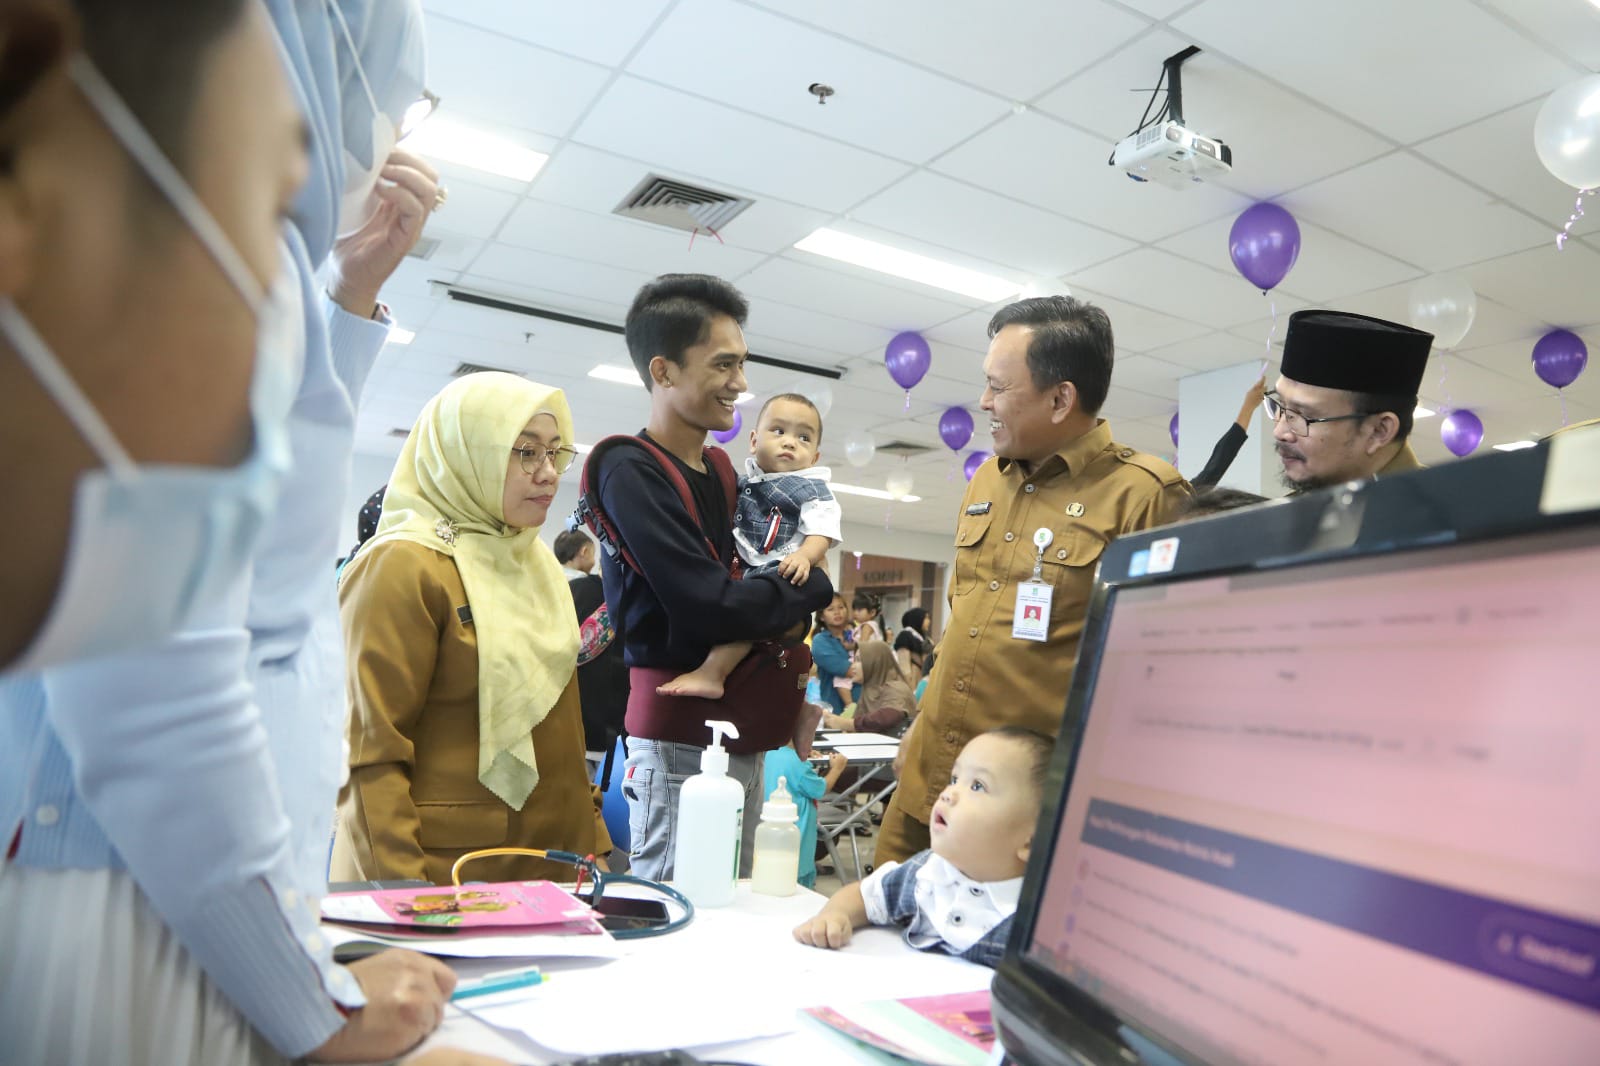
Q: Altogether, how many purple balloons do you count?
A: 8